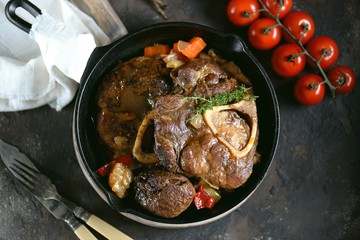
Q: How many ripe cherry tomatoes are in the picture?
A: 8